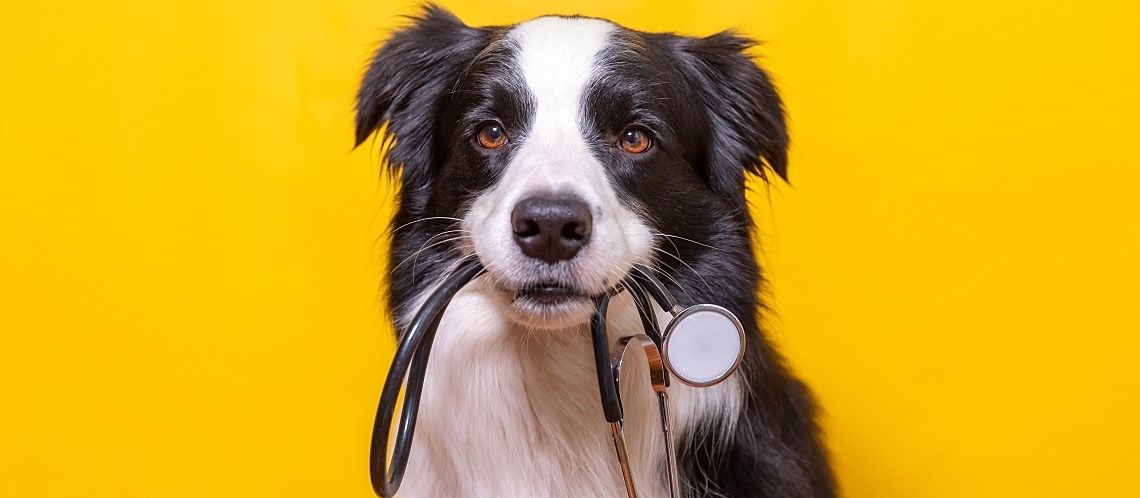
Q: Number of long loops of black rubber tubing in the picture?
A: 1